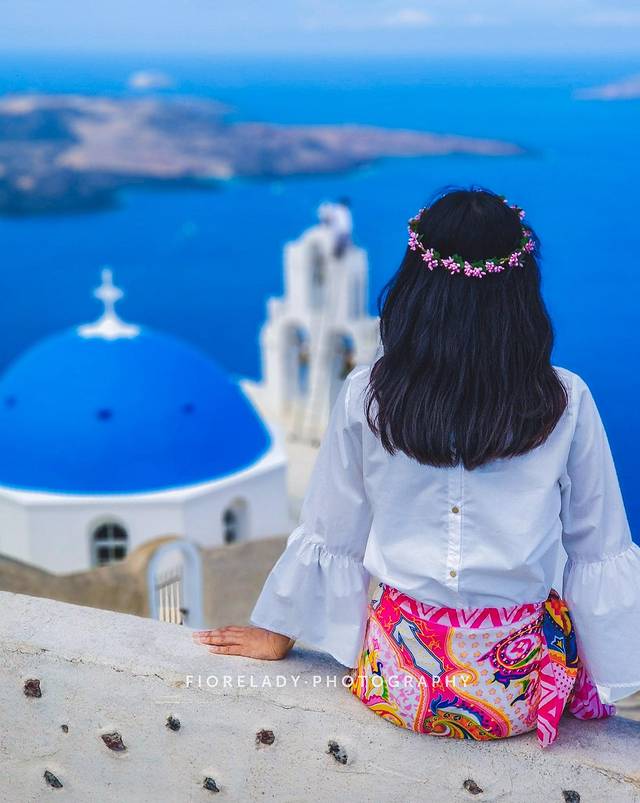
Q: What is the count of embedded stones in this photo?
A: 10